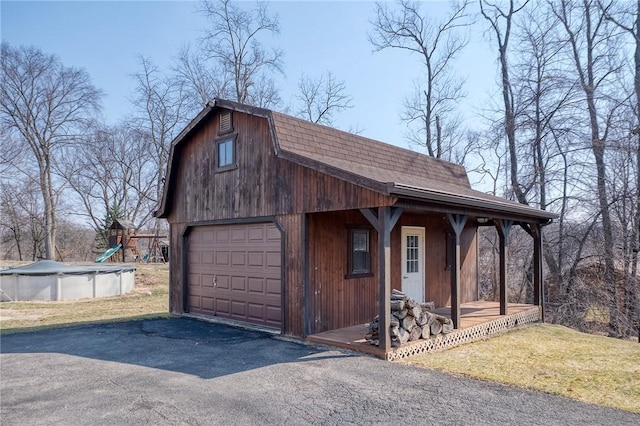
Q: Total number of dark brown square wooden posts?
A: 4